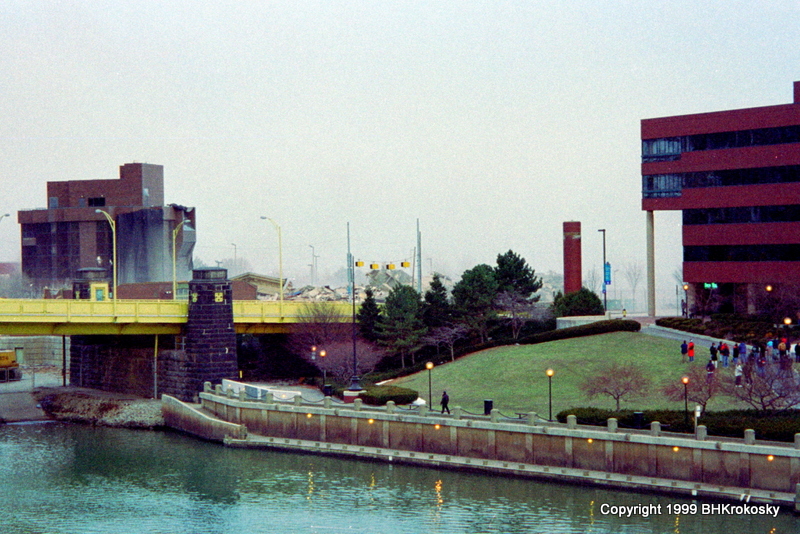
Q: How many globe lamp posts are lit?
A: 8